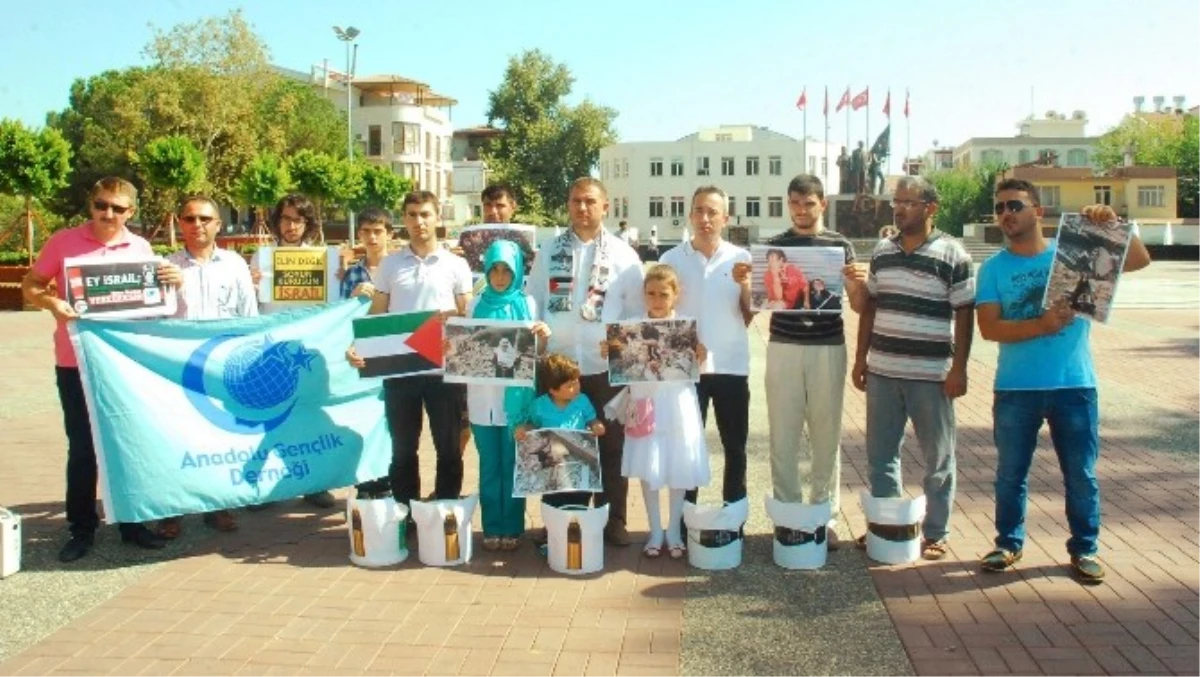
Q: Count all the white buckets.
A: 6